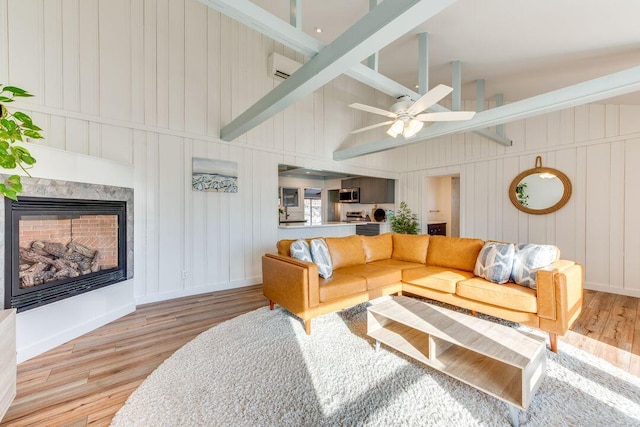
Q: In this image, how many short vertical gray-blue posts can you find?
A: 6